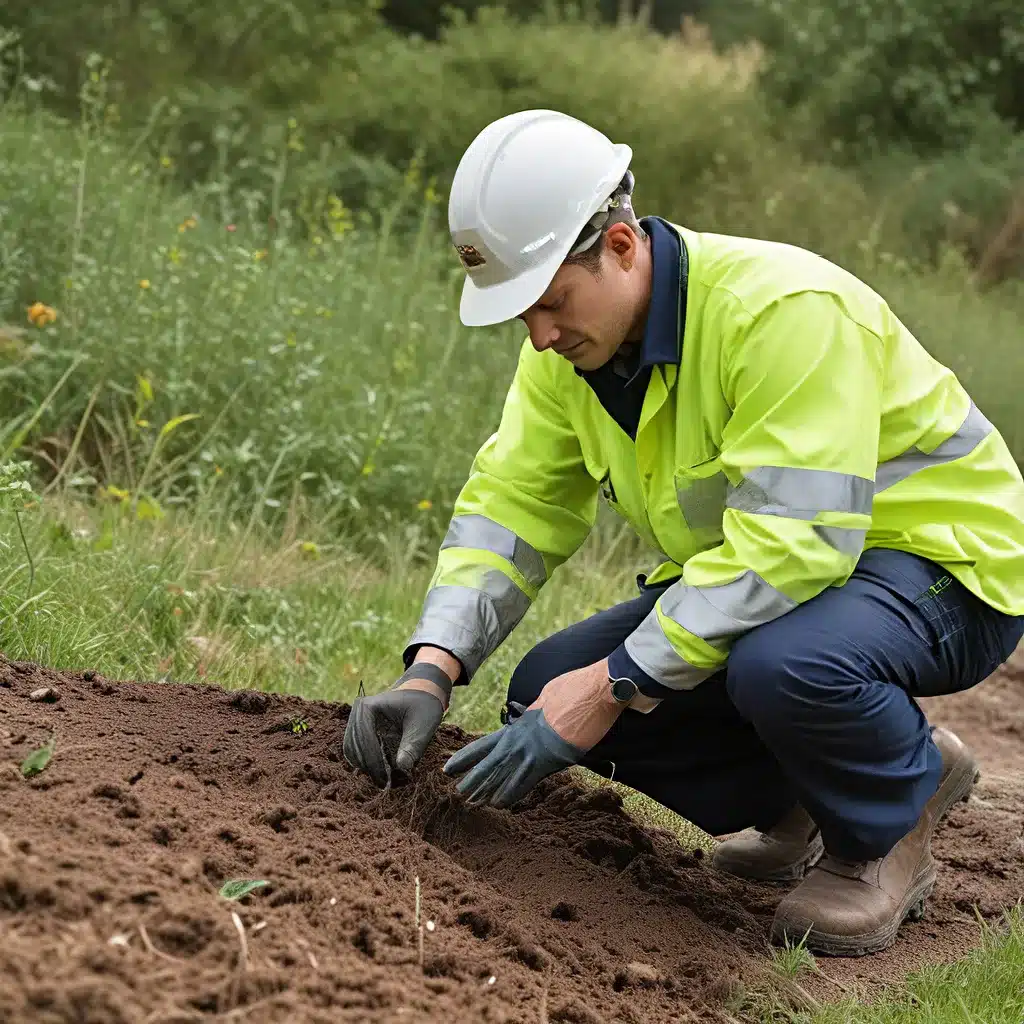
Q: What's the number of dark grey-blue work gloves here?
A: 2